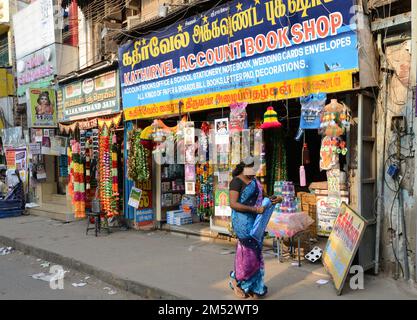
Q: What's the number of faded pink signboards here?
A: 1